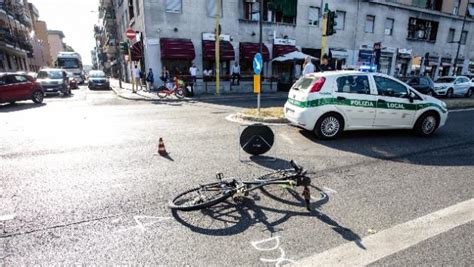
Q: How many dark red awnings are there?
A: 5